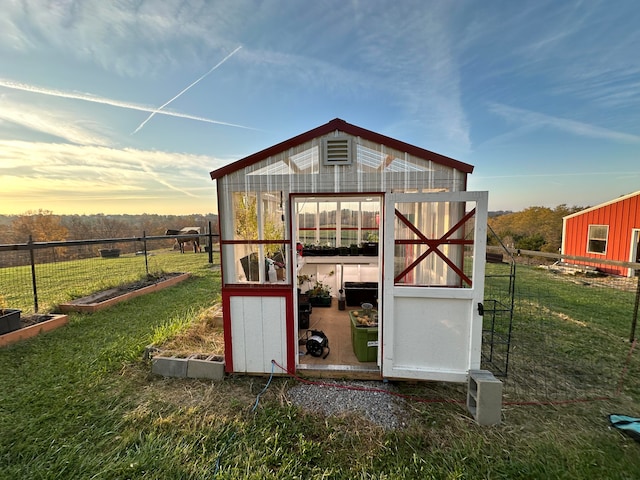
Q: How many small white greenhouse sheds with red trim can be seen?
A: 1